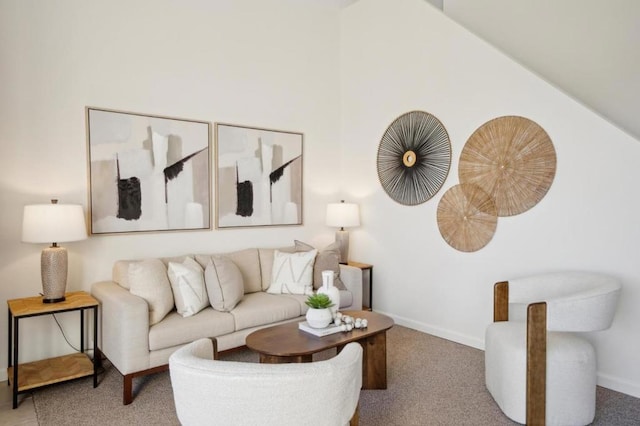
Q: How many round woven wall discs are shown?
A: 3